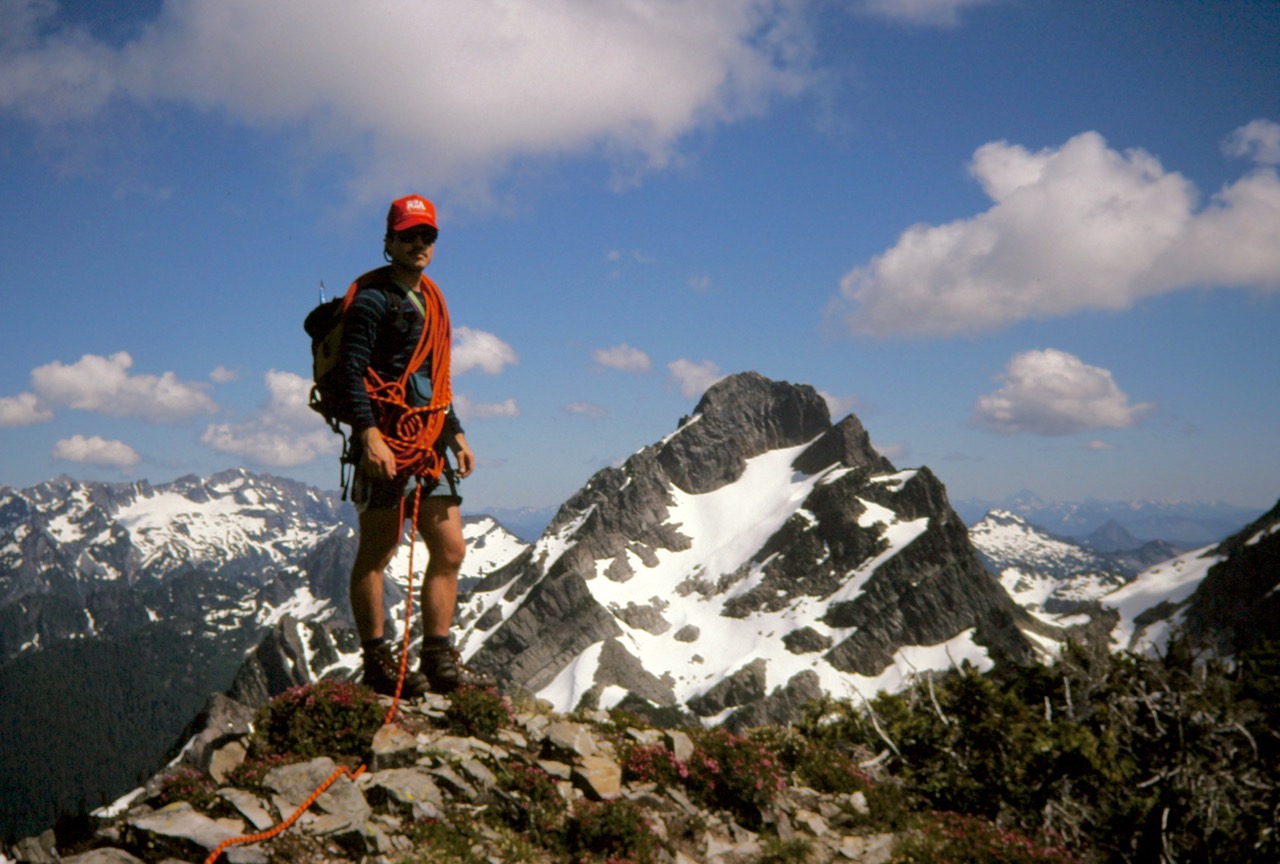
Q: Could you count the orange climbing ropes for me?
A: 1